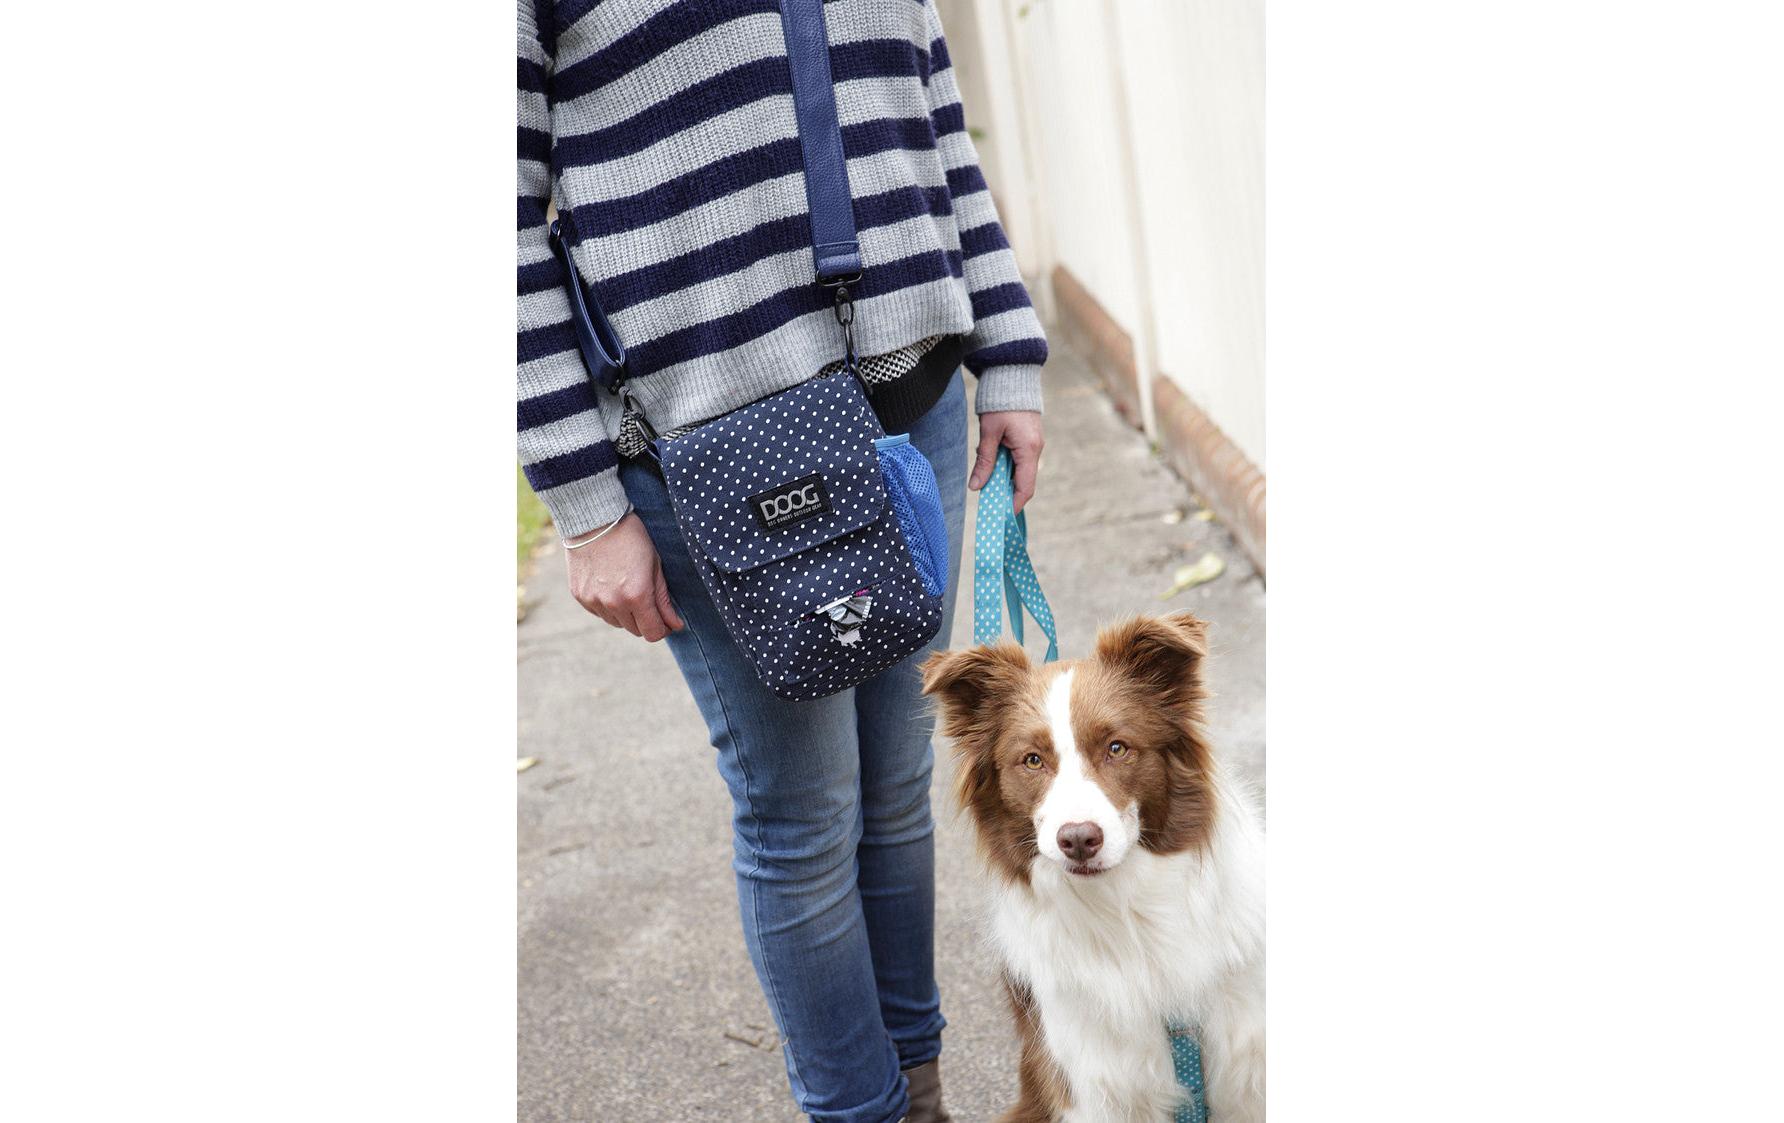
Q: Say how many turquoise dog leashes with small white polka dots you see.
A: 1